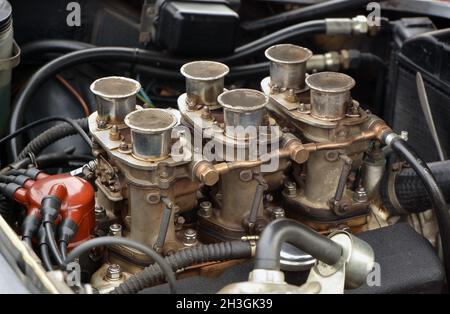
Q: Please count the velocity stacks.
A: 6